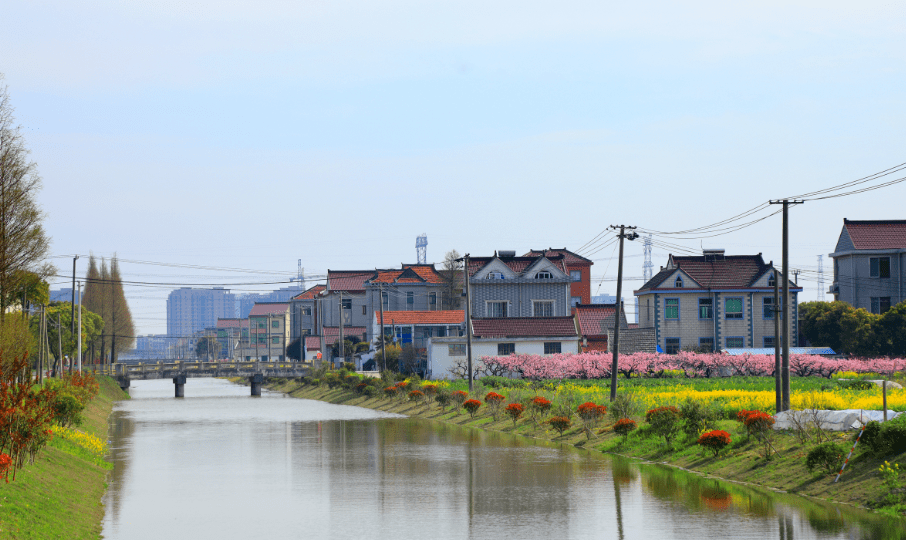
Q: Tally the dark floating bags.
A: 0